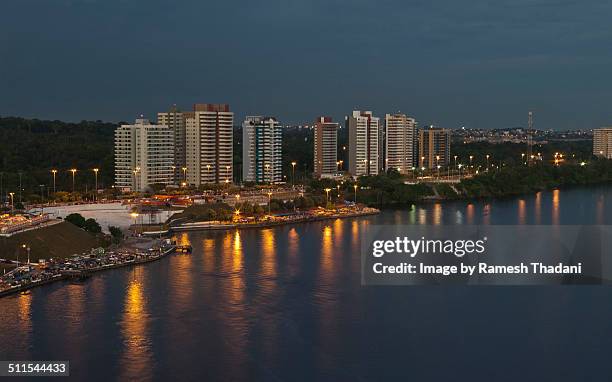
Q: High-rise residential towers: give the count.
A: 9